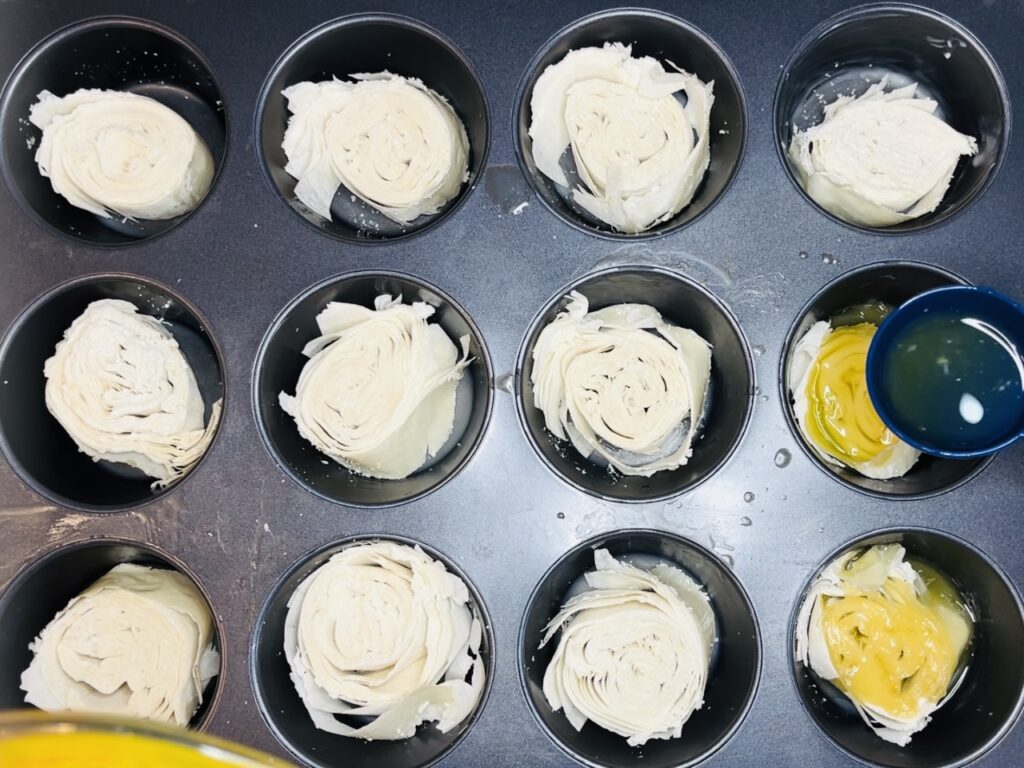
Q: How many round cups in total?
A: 12